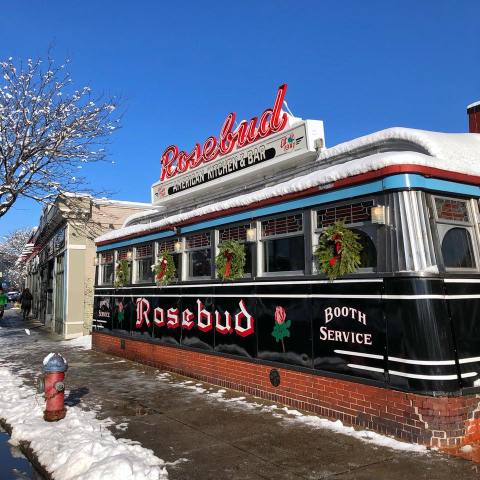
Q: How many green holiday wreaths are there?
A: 4